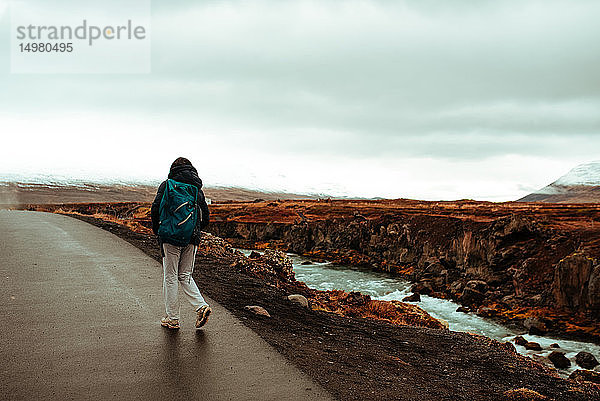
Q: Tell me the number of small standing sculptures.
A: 0